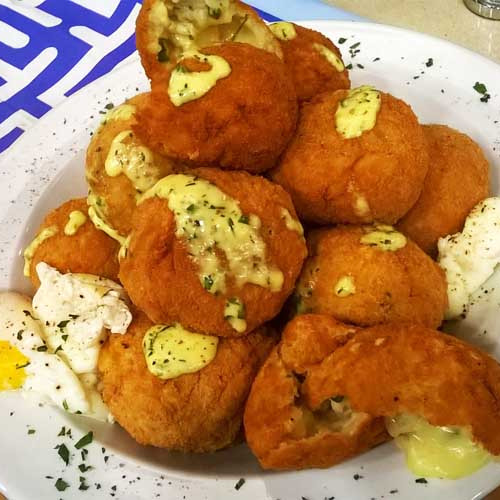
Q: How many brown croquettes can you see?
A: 11